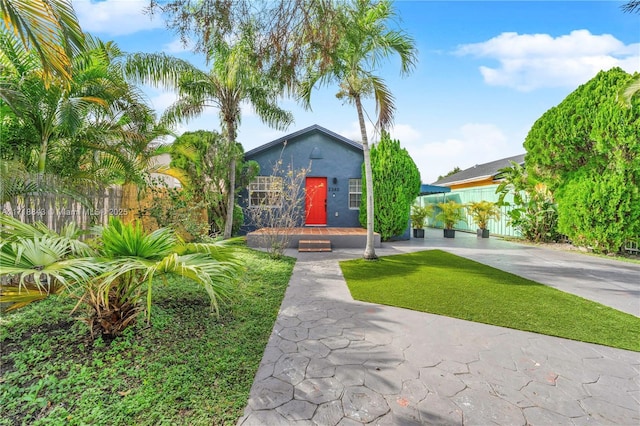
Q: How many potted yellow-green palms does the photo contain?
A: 3